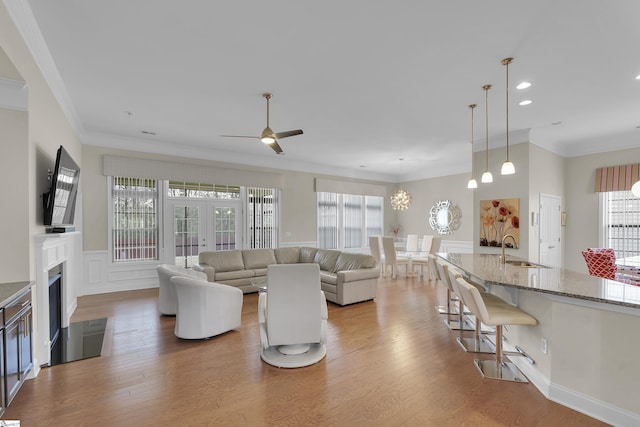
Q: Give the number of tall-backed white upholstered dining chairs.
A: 5